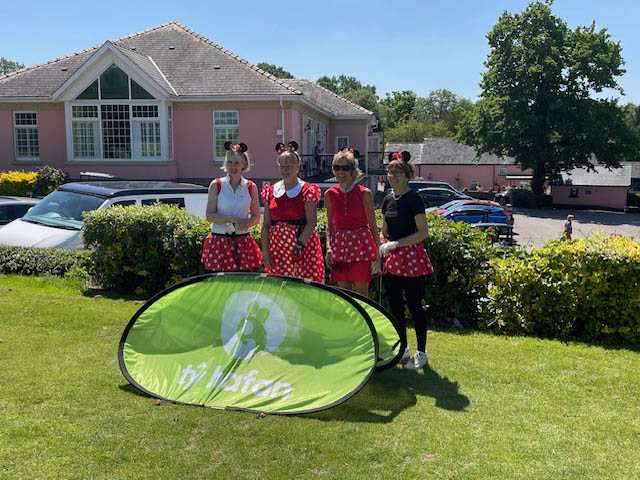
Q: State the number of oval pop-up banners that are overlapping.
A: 2